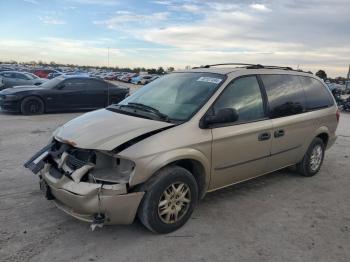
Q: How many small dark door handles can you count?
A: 2